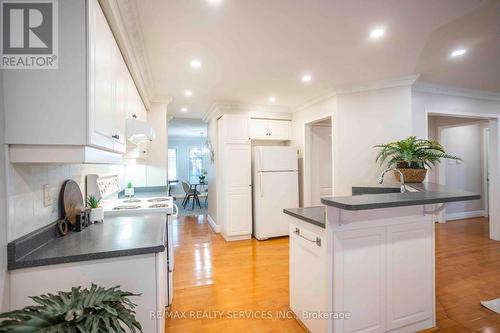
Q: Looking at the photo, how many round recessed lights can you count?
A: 8